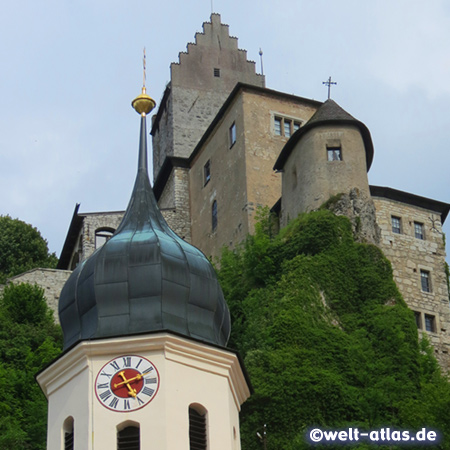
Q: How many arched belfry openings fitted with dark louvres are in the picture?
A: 3